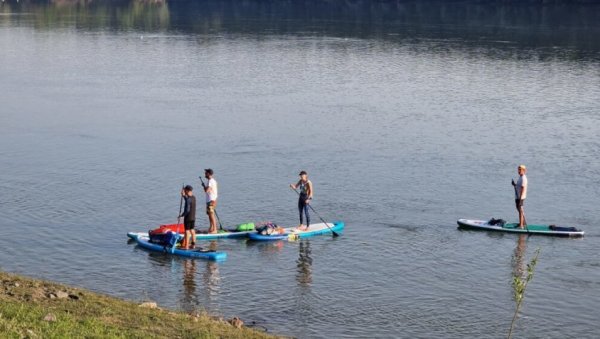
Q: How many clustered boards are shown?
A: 3